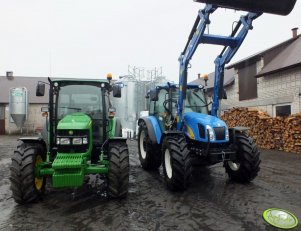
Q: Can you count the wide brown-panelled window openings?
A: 1